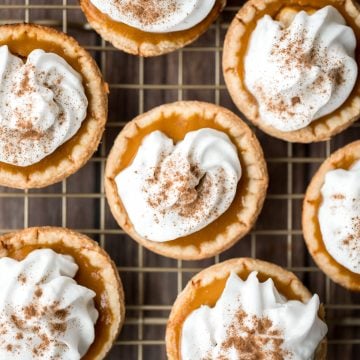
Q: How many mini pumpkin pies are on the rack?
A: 7